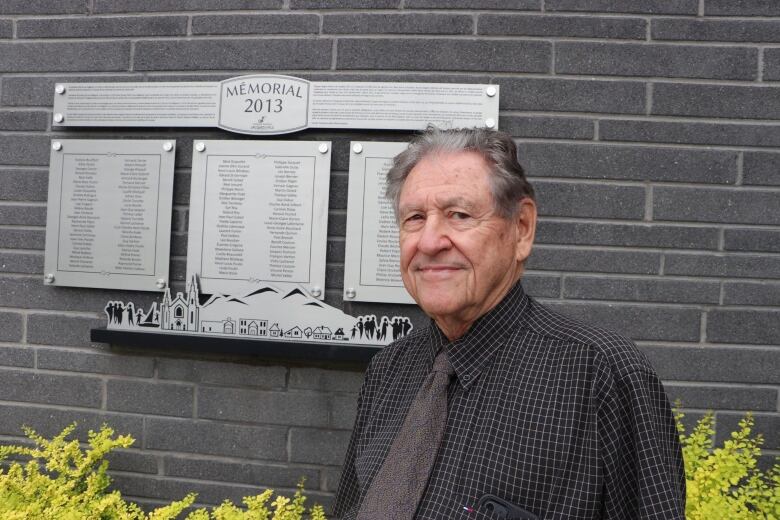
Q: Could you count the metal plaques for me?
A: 4